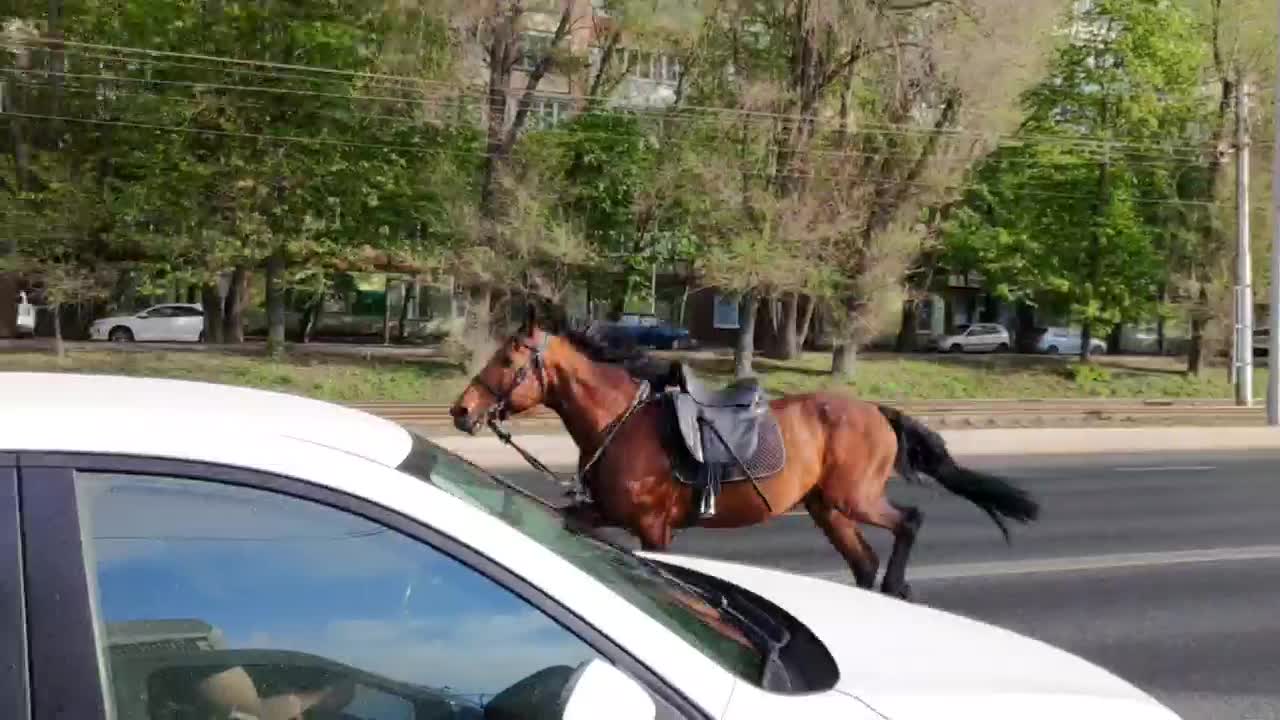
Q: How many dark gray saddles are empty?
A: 1